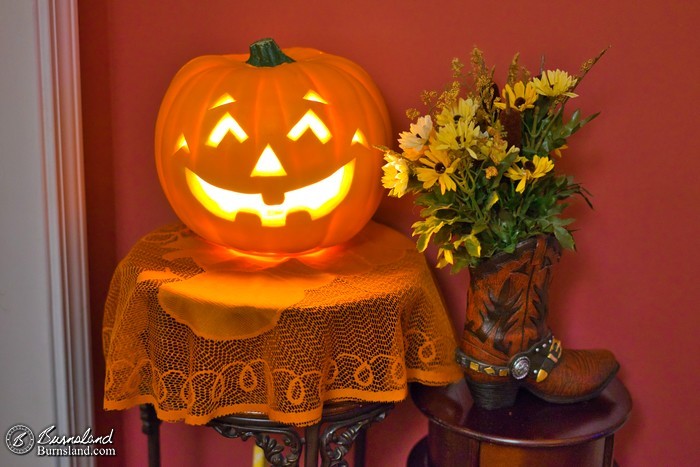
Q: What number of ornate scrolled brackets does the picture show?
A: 2